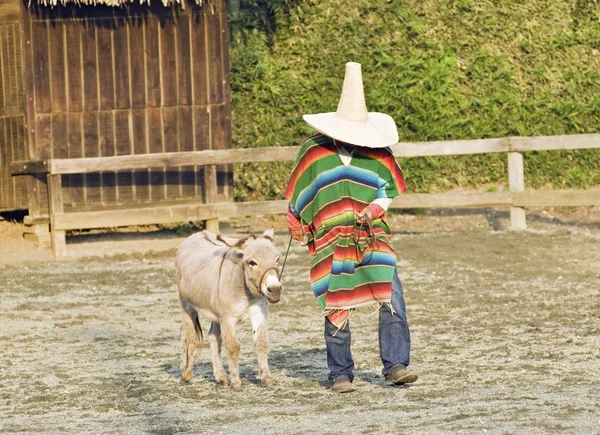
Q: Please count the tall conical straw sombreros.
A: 1